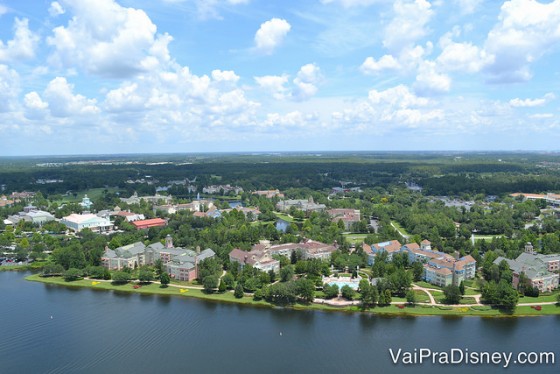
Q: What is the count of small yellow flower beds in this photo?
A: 3